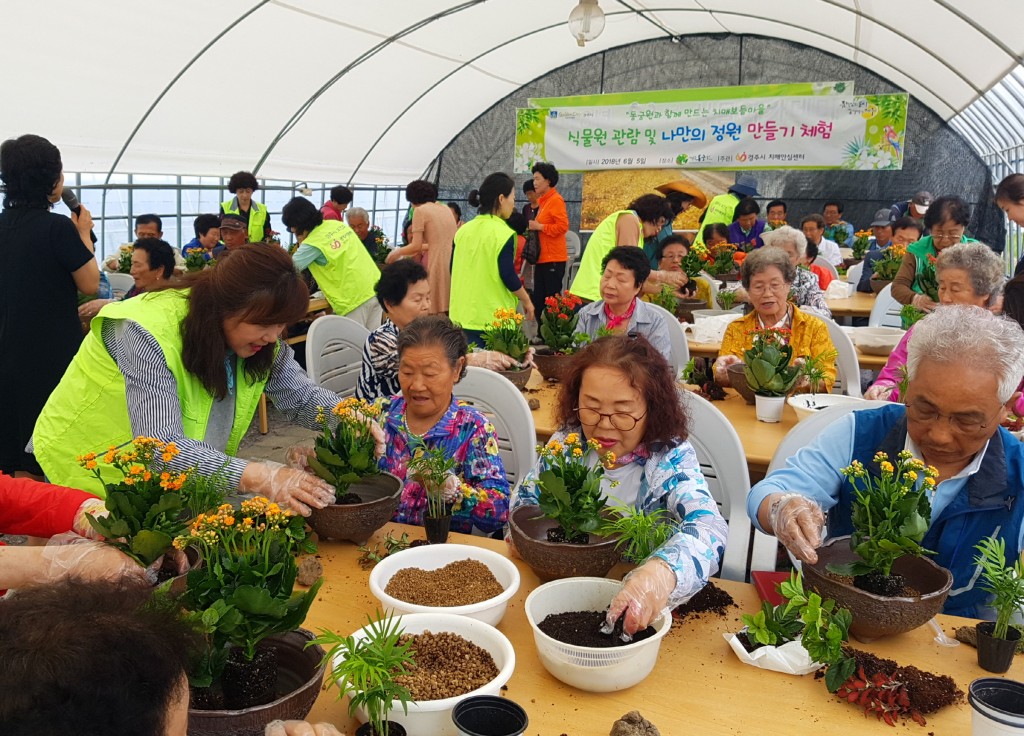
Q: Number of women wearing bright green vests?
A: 6